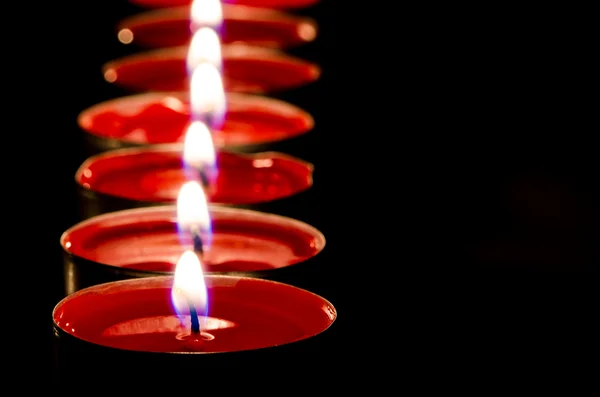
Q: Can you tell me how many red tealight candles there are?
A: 7